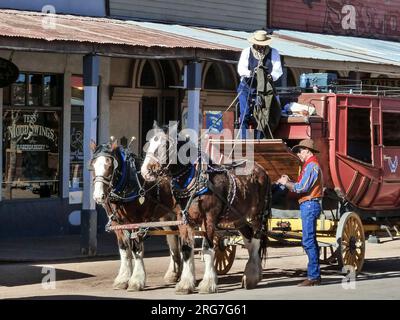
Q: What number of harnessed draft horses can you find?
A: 2